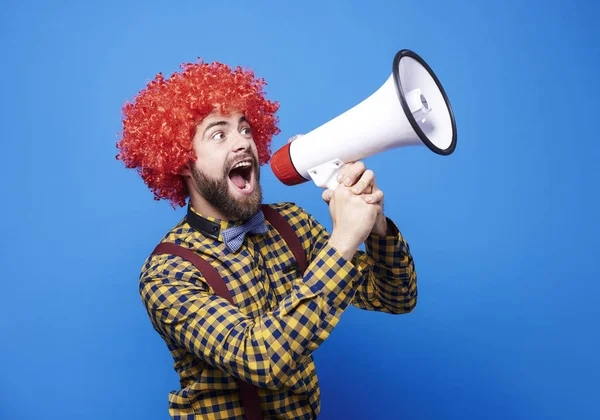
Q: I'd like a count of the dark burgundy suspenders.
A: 2